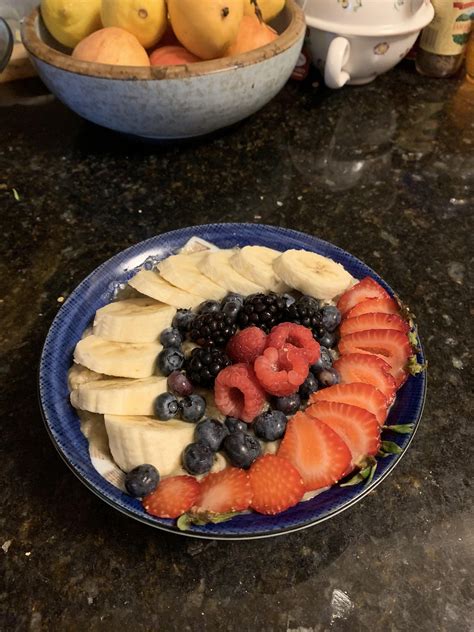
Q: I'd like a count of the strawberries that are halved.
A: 11